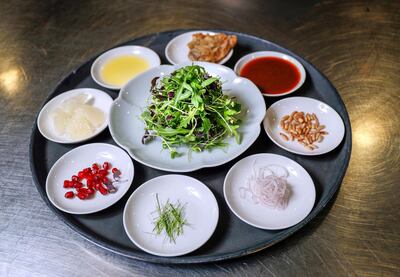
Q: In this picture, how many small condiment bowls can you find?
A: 8